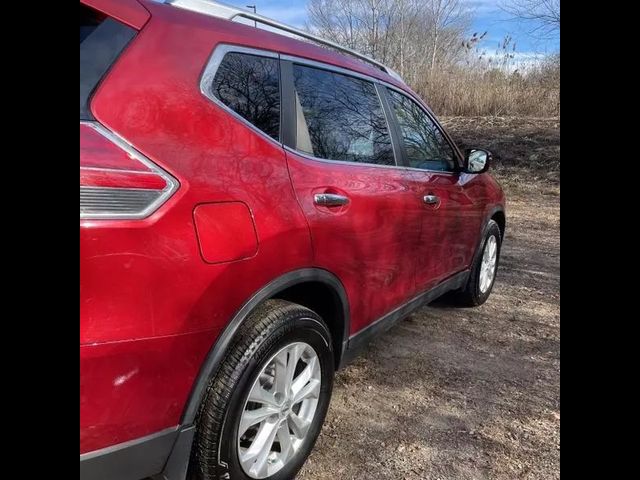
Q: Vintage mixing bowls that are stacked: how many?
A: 0